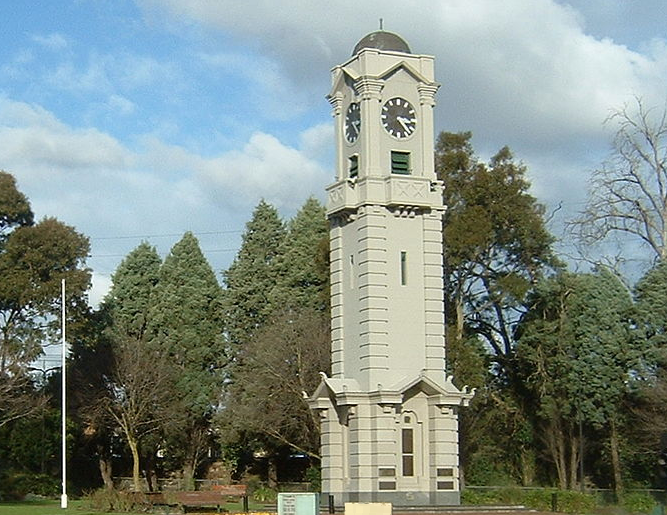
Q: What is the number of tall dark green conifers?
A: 4